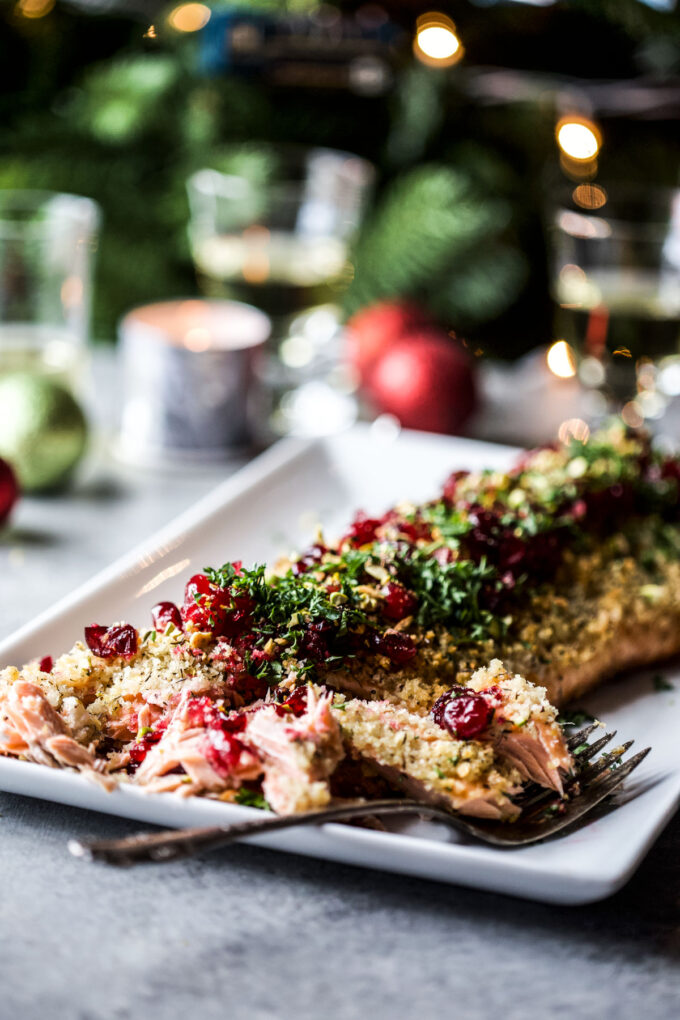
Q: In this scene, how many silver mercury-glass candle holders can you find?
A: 1